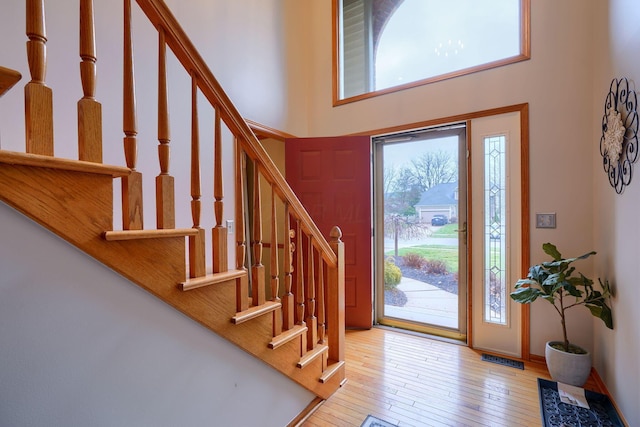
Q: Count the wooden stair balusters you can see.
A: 13